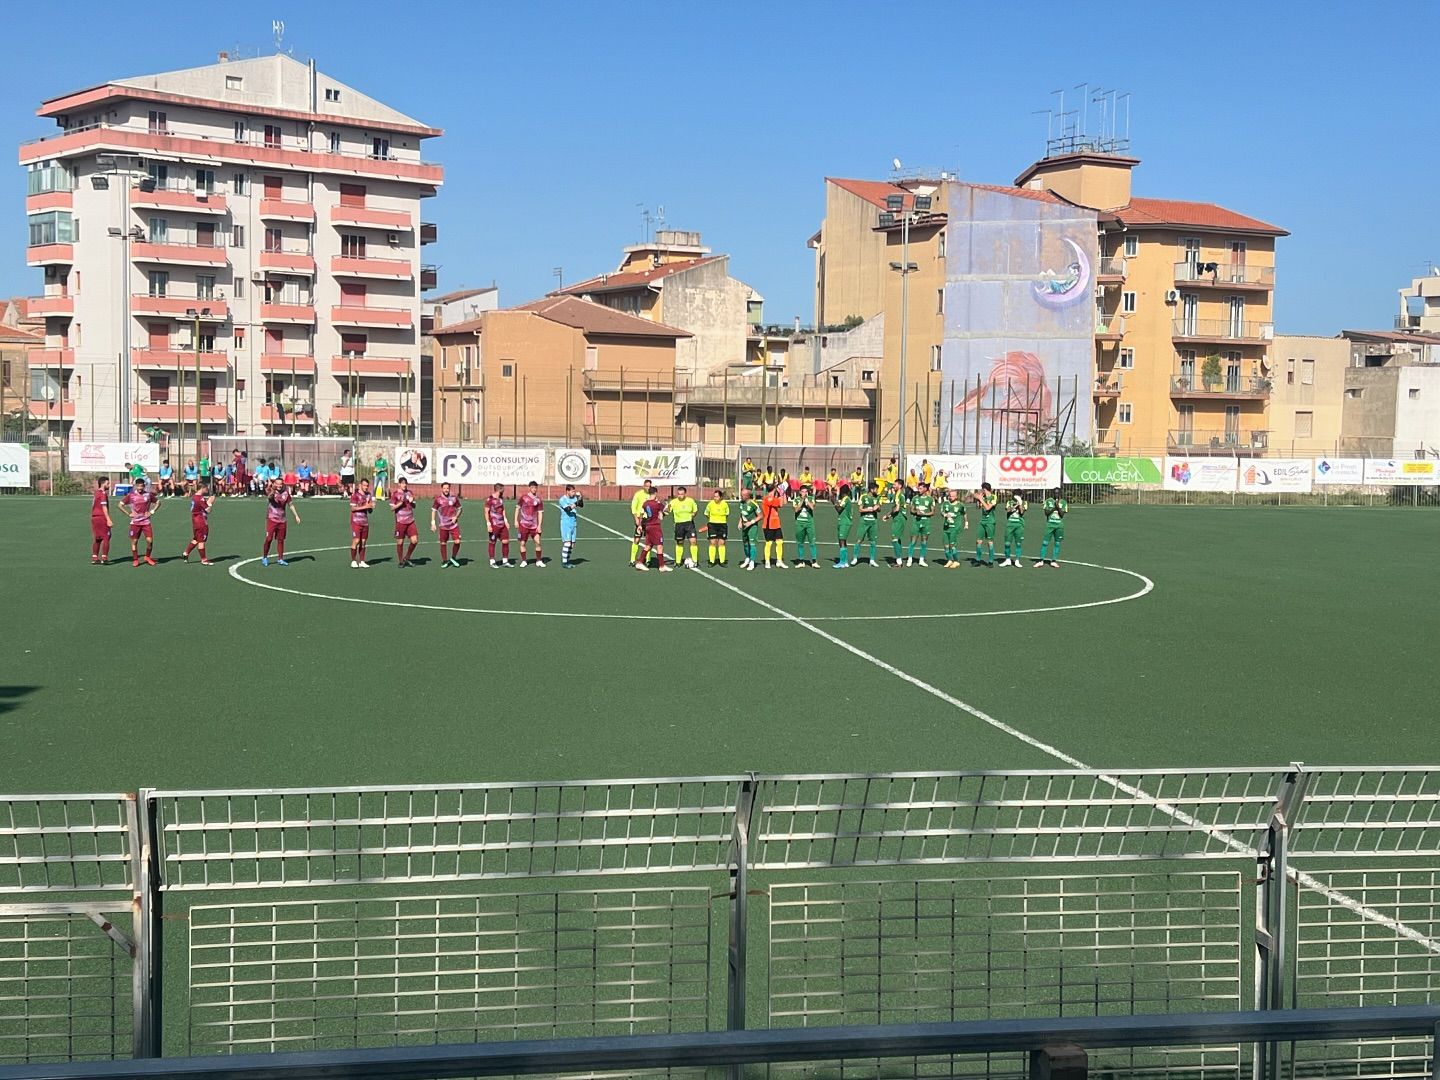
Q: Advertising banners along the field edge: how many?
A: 13